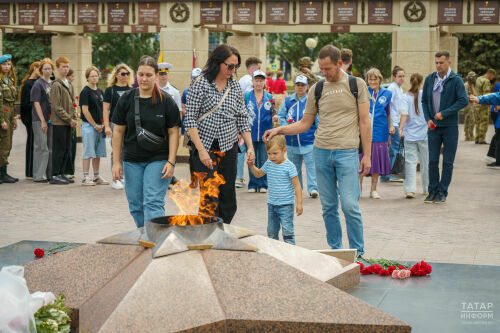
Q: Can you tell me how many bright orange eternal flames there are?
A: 1